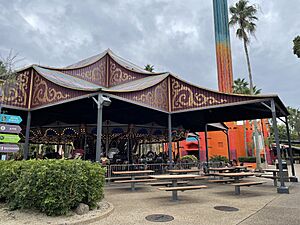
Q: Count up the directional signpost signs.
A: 4